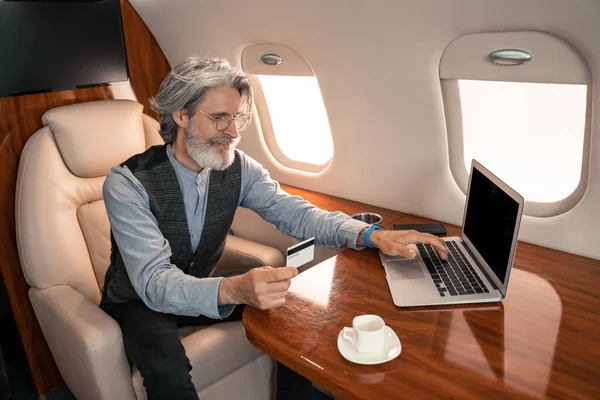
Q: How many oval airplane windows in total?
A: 2